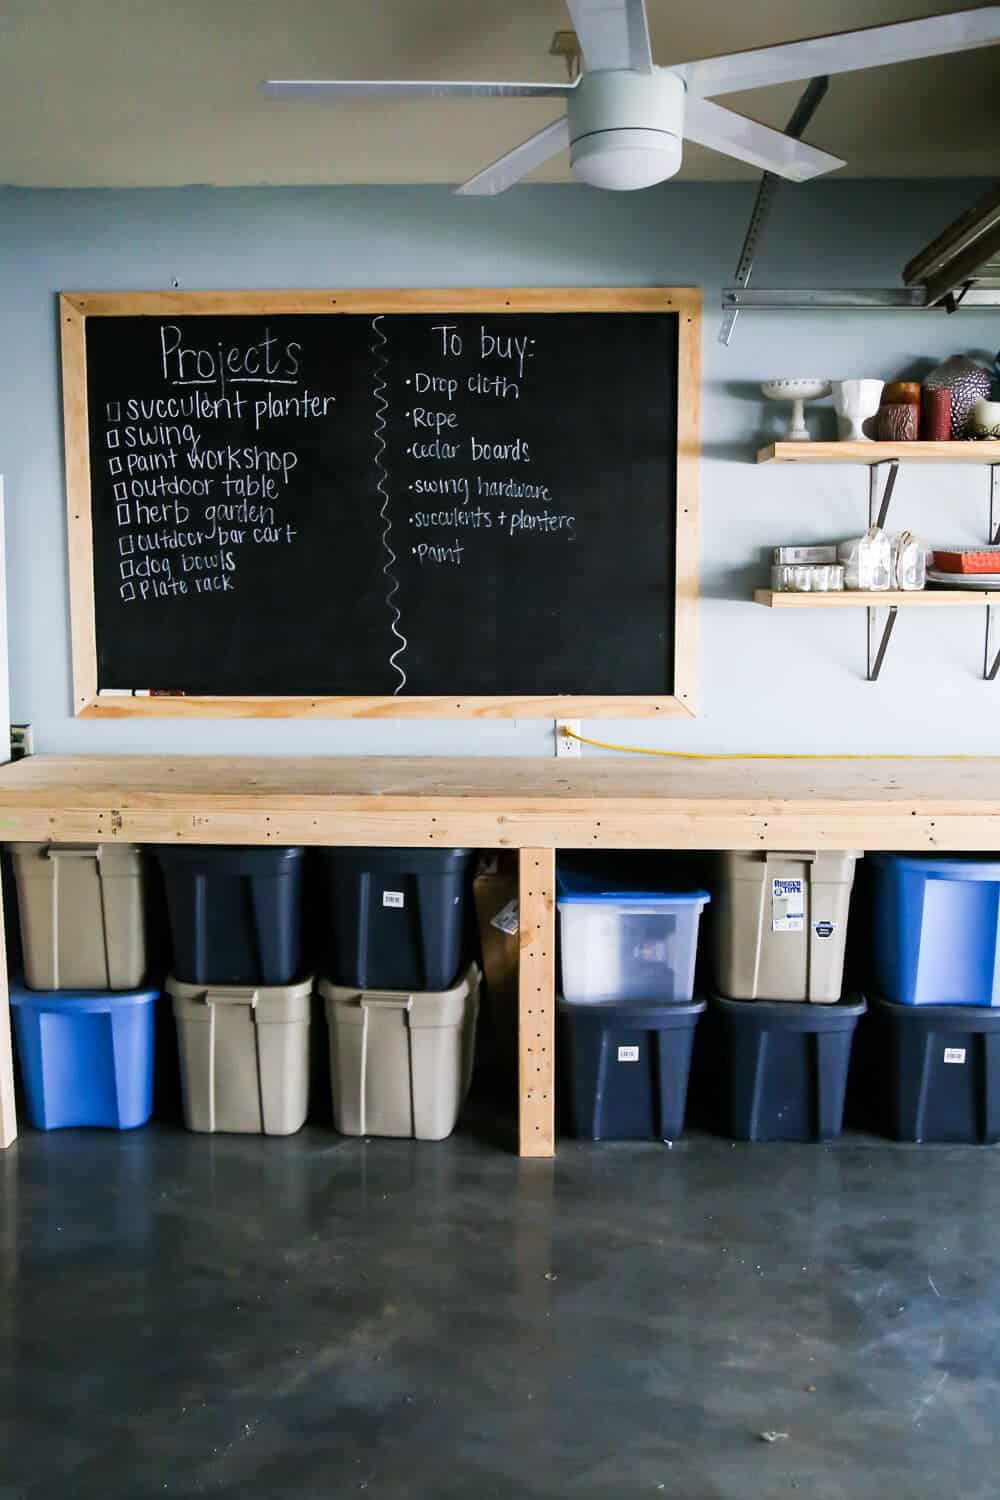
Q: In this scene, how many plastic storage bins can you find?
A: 12